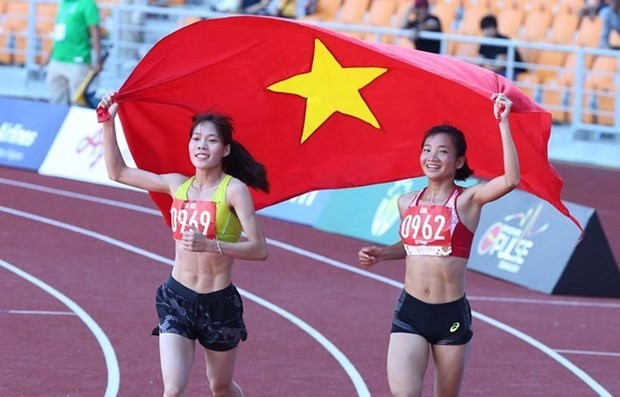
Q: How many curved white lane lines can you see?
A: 3